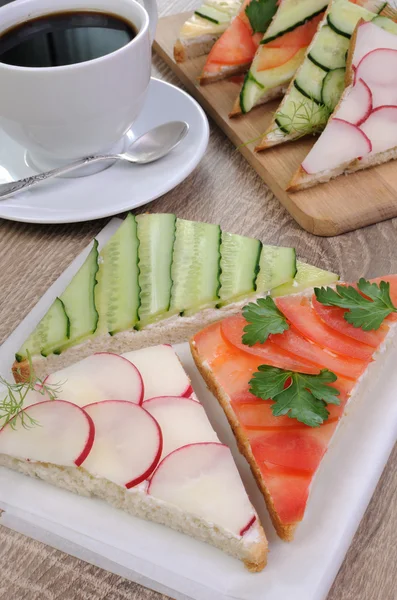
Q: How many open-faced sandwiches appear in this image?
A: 8